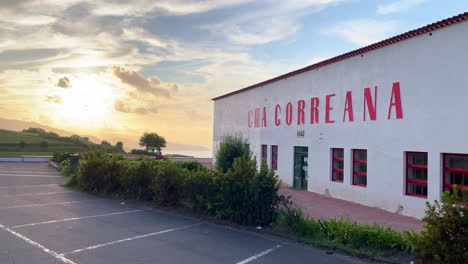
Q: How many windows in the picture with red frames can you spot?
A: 6